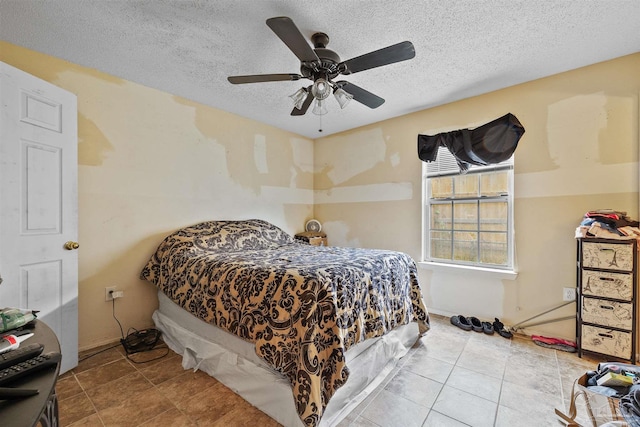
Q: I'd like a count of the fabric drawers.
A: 4